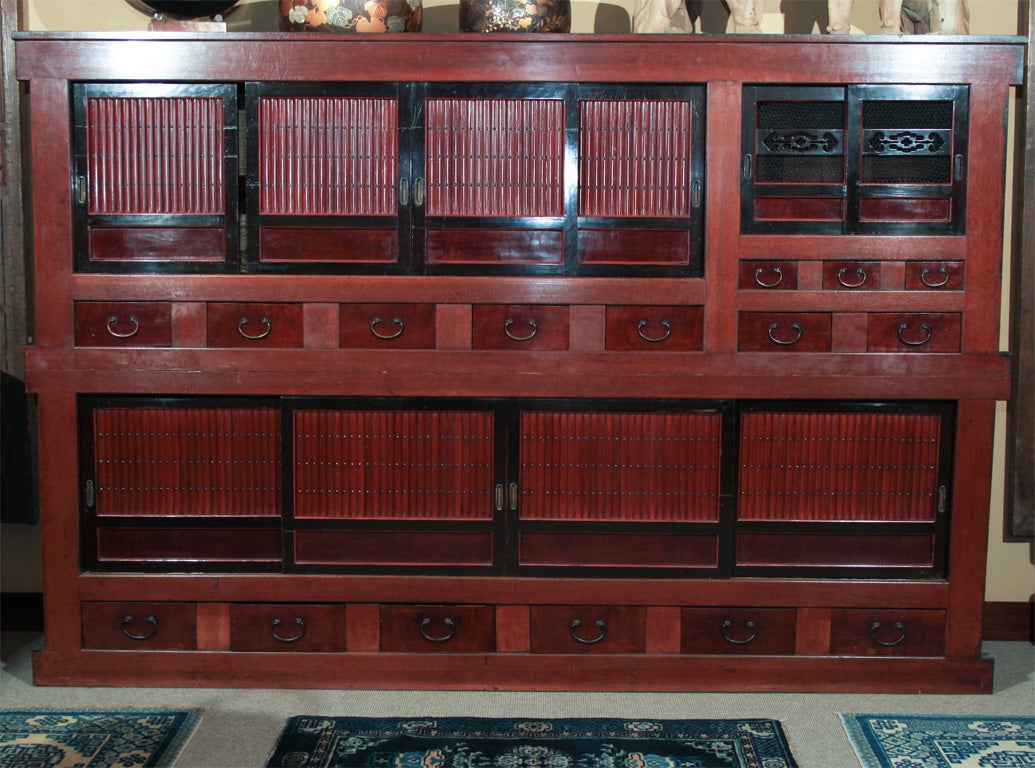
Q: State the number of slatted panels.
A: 8